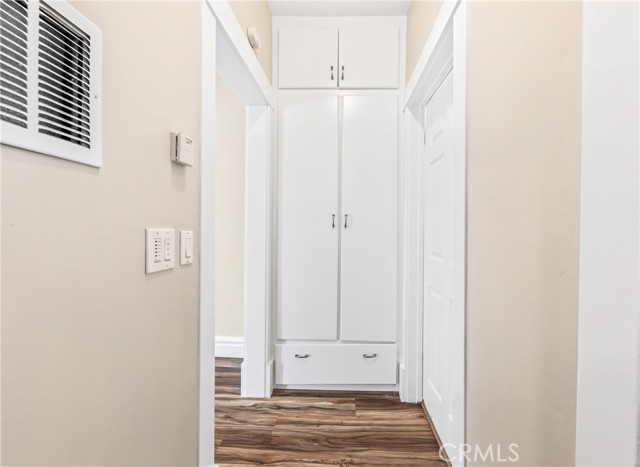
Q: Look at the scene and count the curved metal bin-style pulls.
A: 2